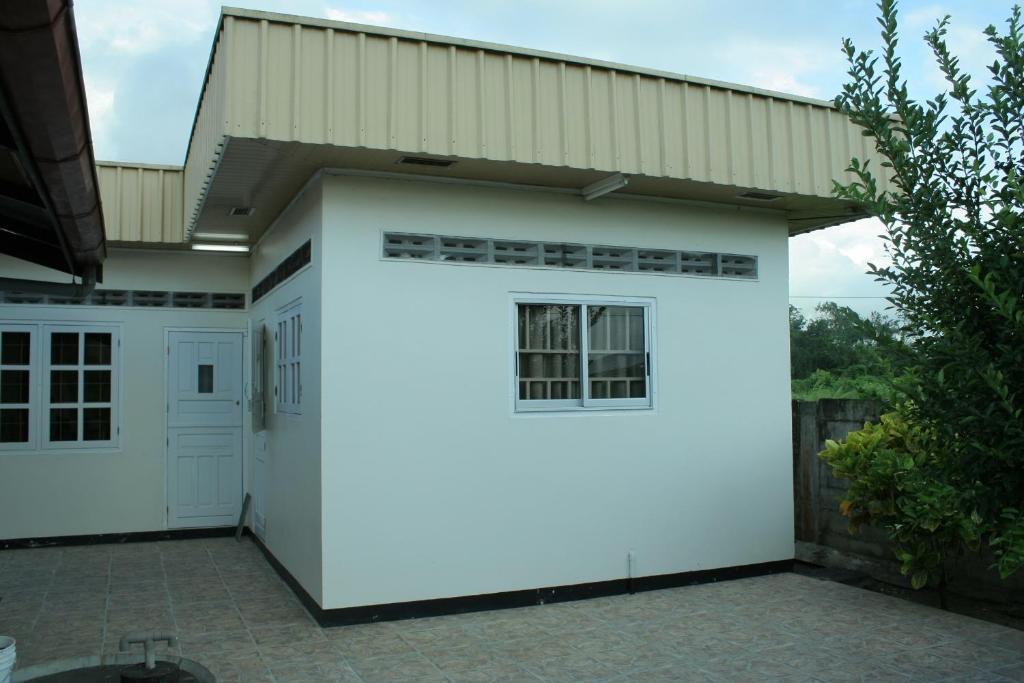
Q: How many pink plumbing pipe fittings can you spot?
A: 0